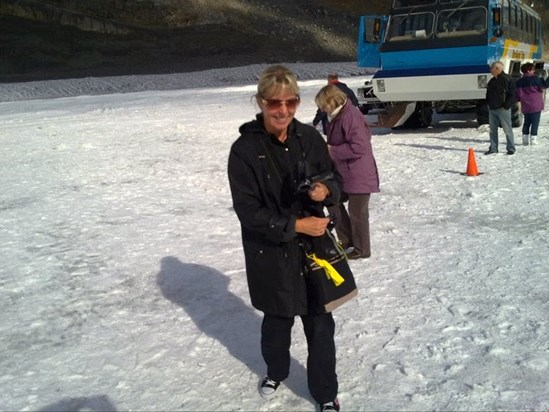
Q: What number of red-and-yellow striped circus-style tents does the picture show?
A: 0